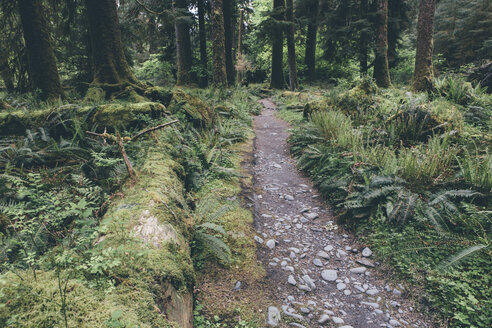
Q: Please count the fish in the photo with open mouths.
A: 0